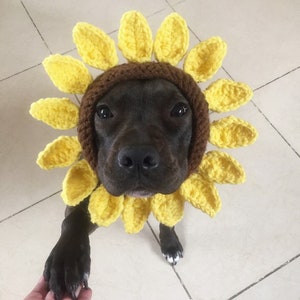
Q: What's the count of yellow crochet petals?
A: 15